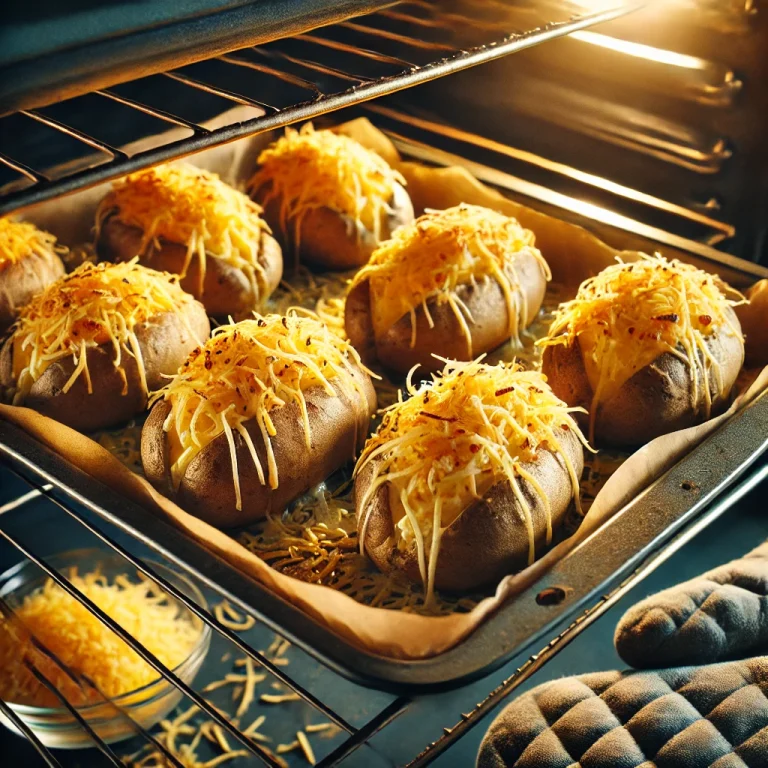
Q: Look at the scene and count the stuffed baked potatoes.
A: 8